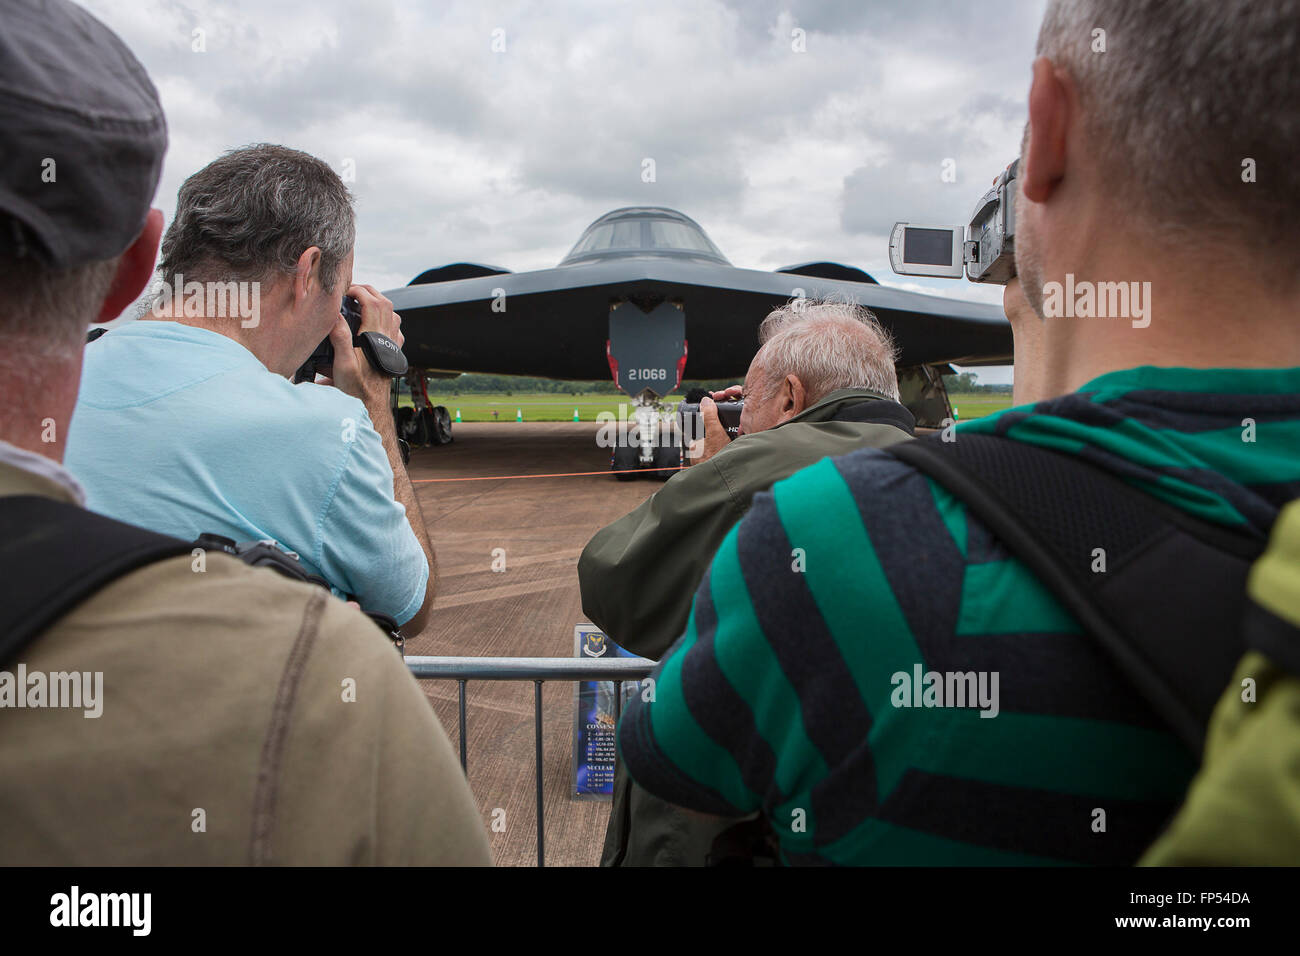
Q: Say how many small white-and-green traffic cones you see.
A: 4